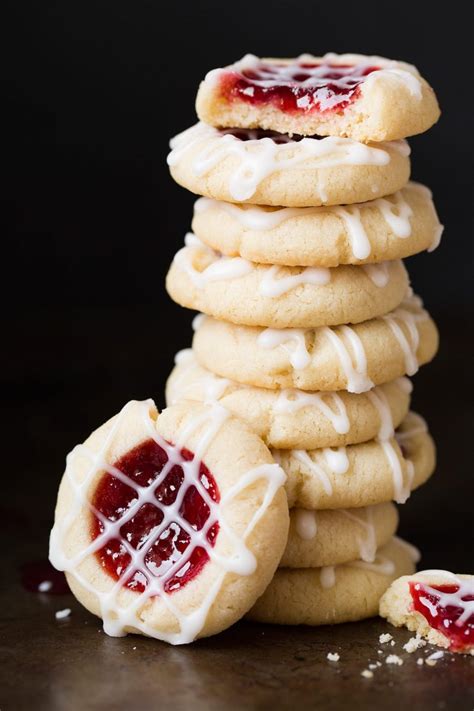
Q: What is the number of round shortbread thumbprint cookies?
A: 11